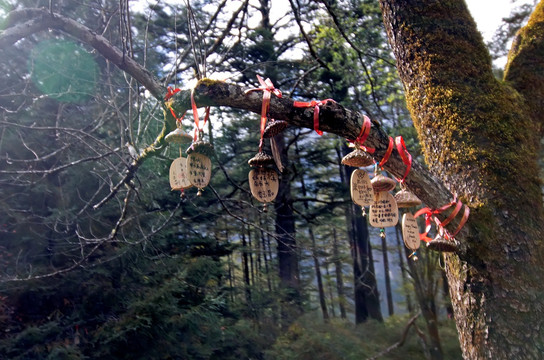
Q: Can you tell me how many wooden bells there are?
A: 8